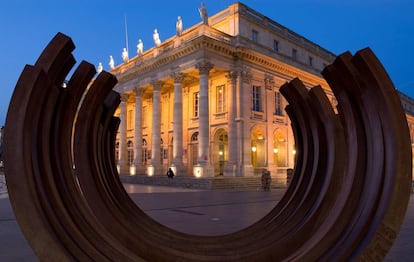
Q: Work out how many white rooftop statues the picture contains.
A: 7